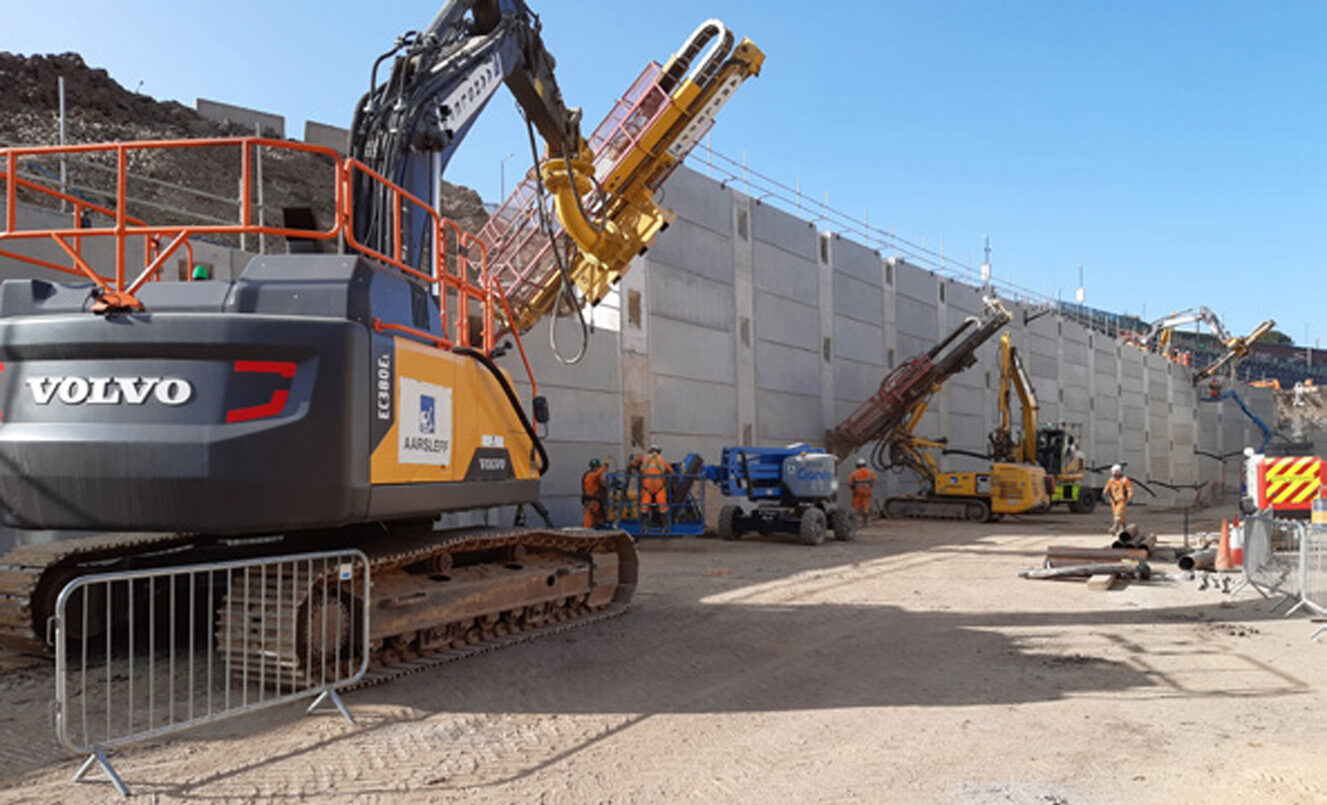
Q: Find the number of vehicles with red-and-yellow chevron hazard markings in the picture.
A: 1